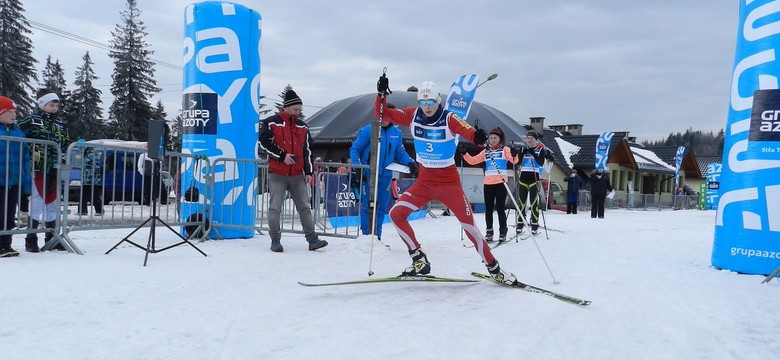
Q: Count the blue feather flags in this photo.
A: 3